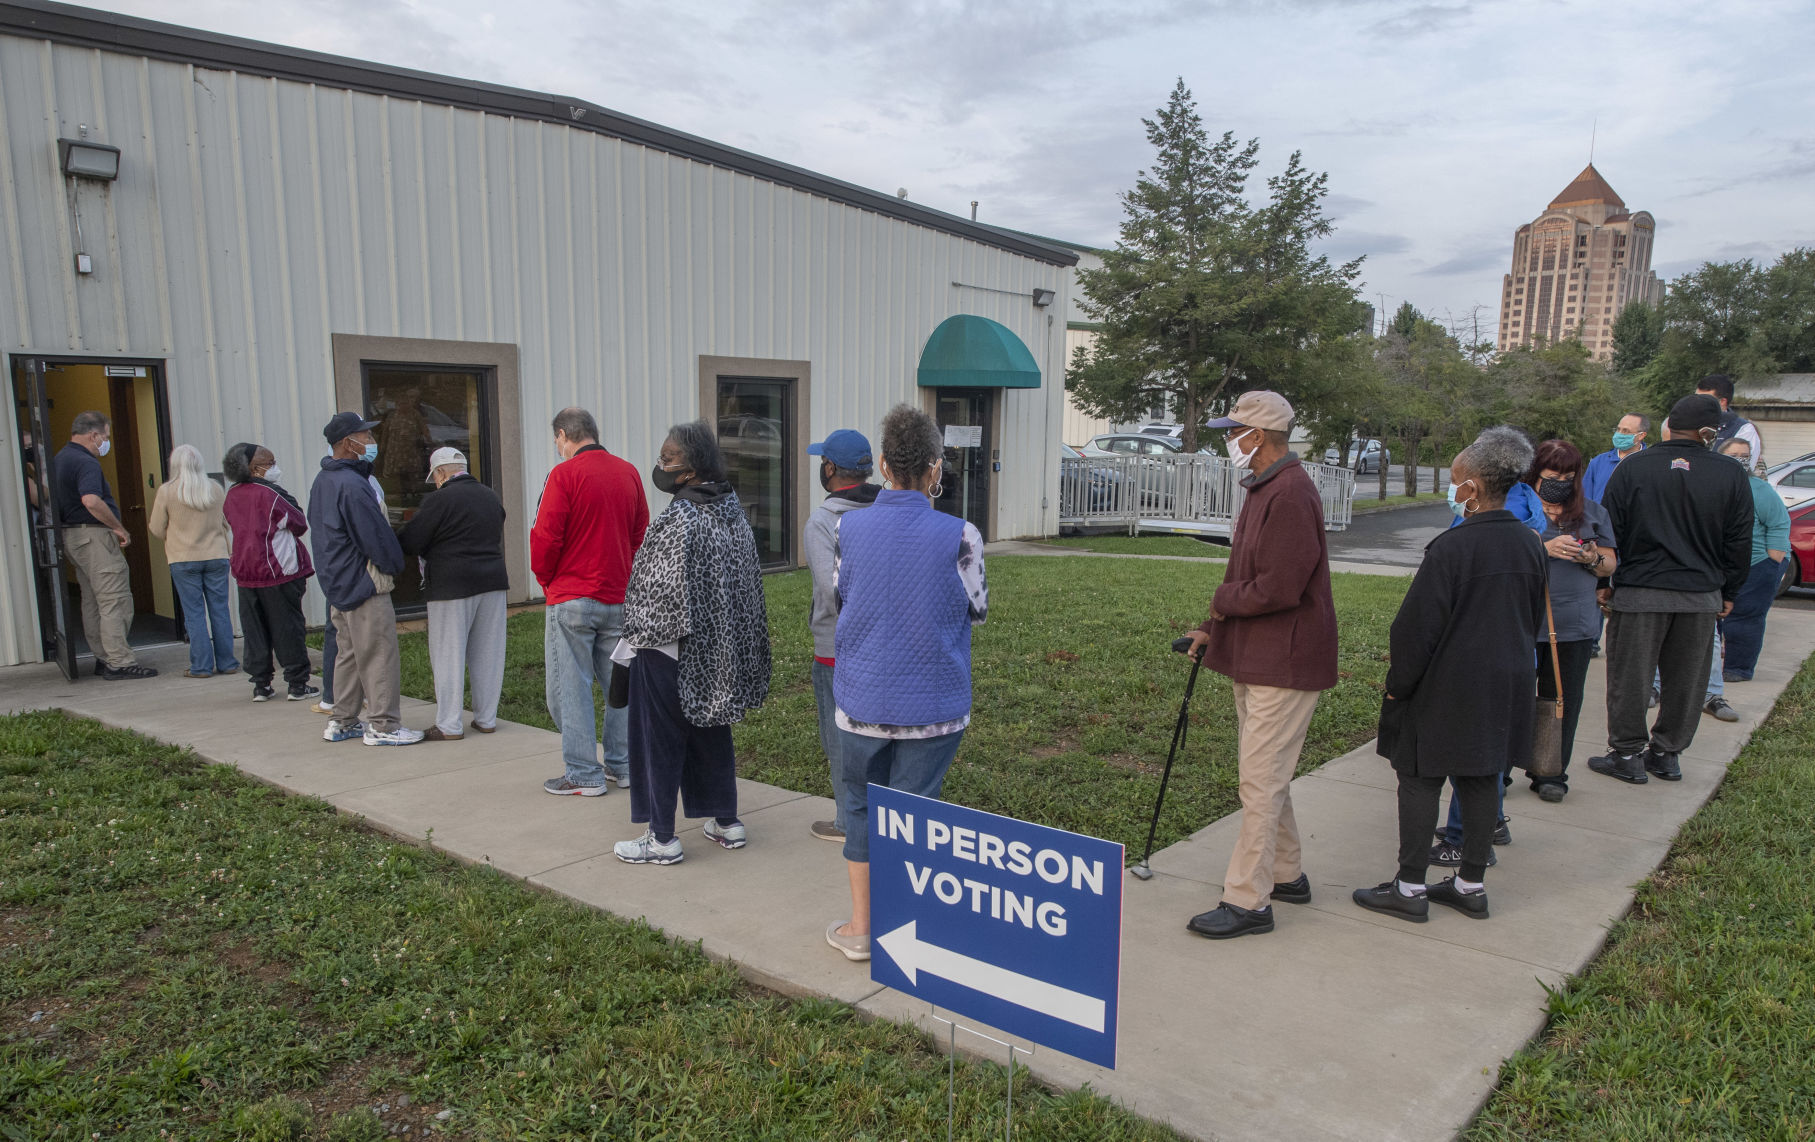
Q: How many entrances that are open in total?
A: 1